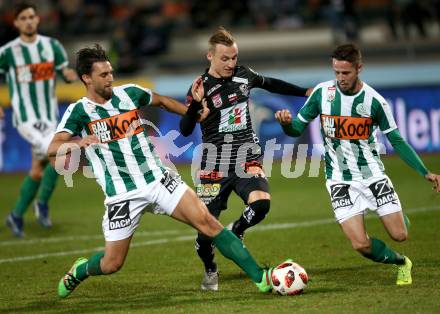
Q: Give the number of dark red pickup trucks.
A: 0